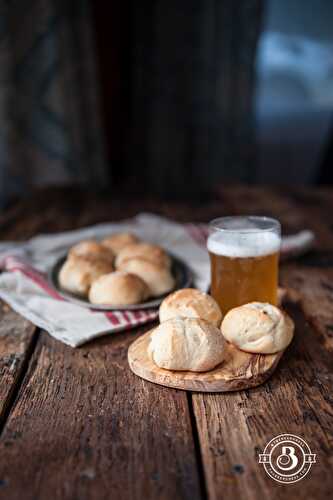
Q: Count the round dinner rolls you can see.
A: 9